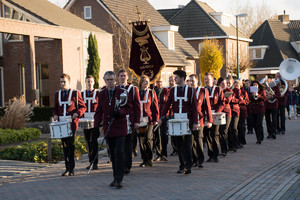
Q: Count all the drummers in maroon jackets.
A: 7